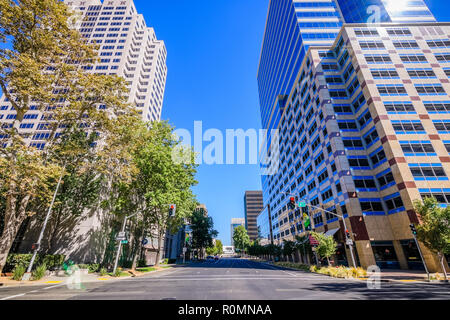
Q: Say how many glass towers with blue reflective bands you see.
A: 1